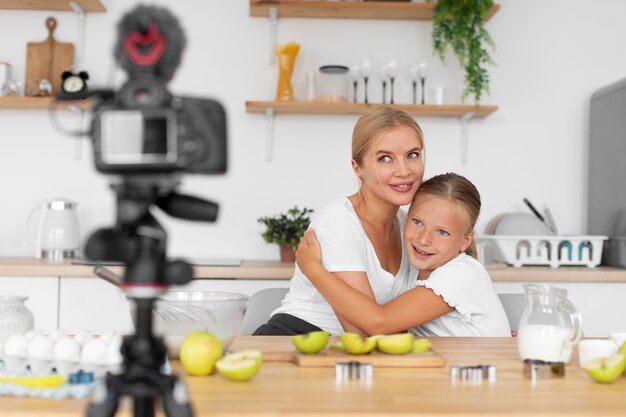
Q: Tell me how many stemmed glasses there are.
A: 6